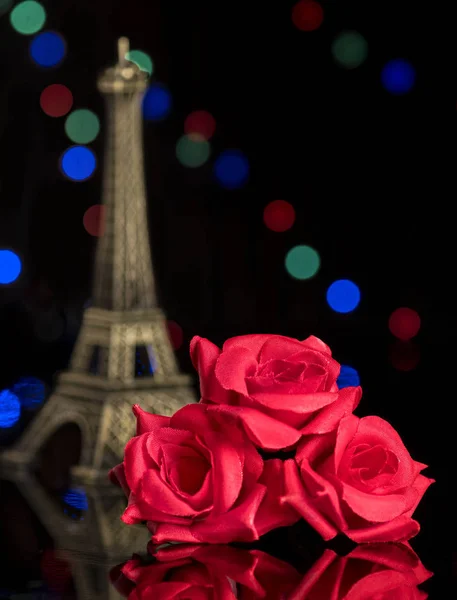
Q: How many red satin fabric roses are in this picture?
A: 3